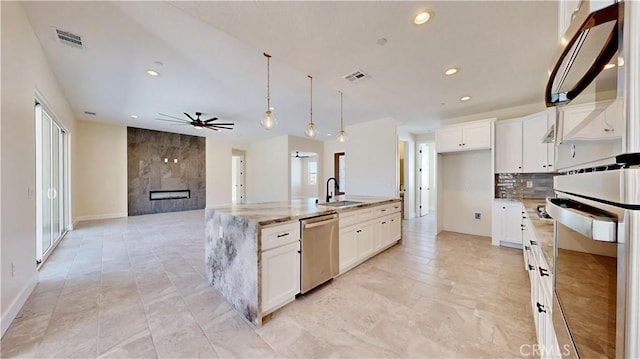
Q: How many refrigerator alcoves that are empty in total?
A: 1